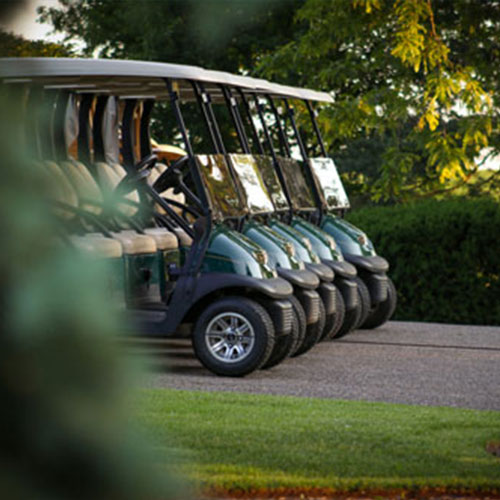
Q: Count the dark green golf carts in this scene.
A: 5